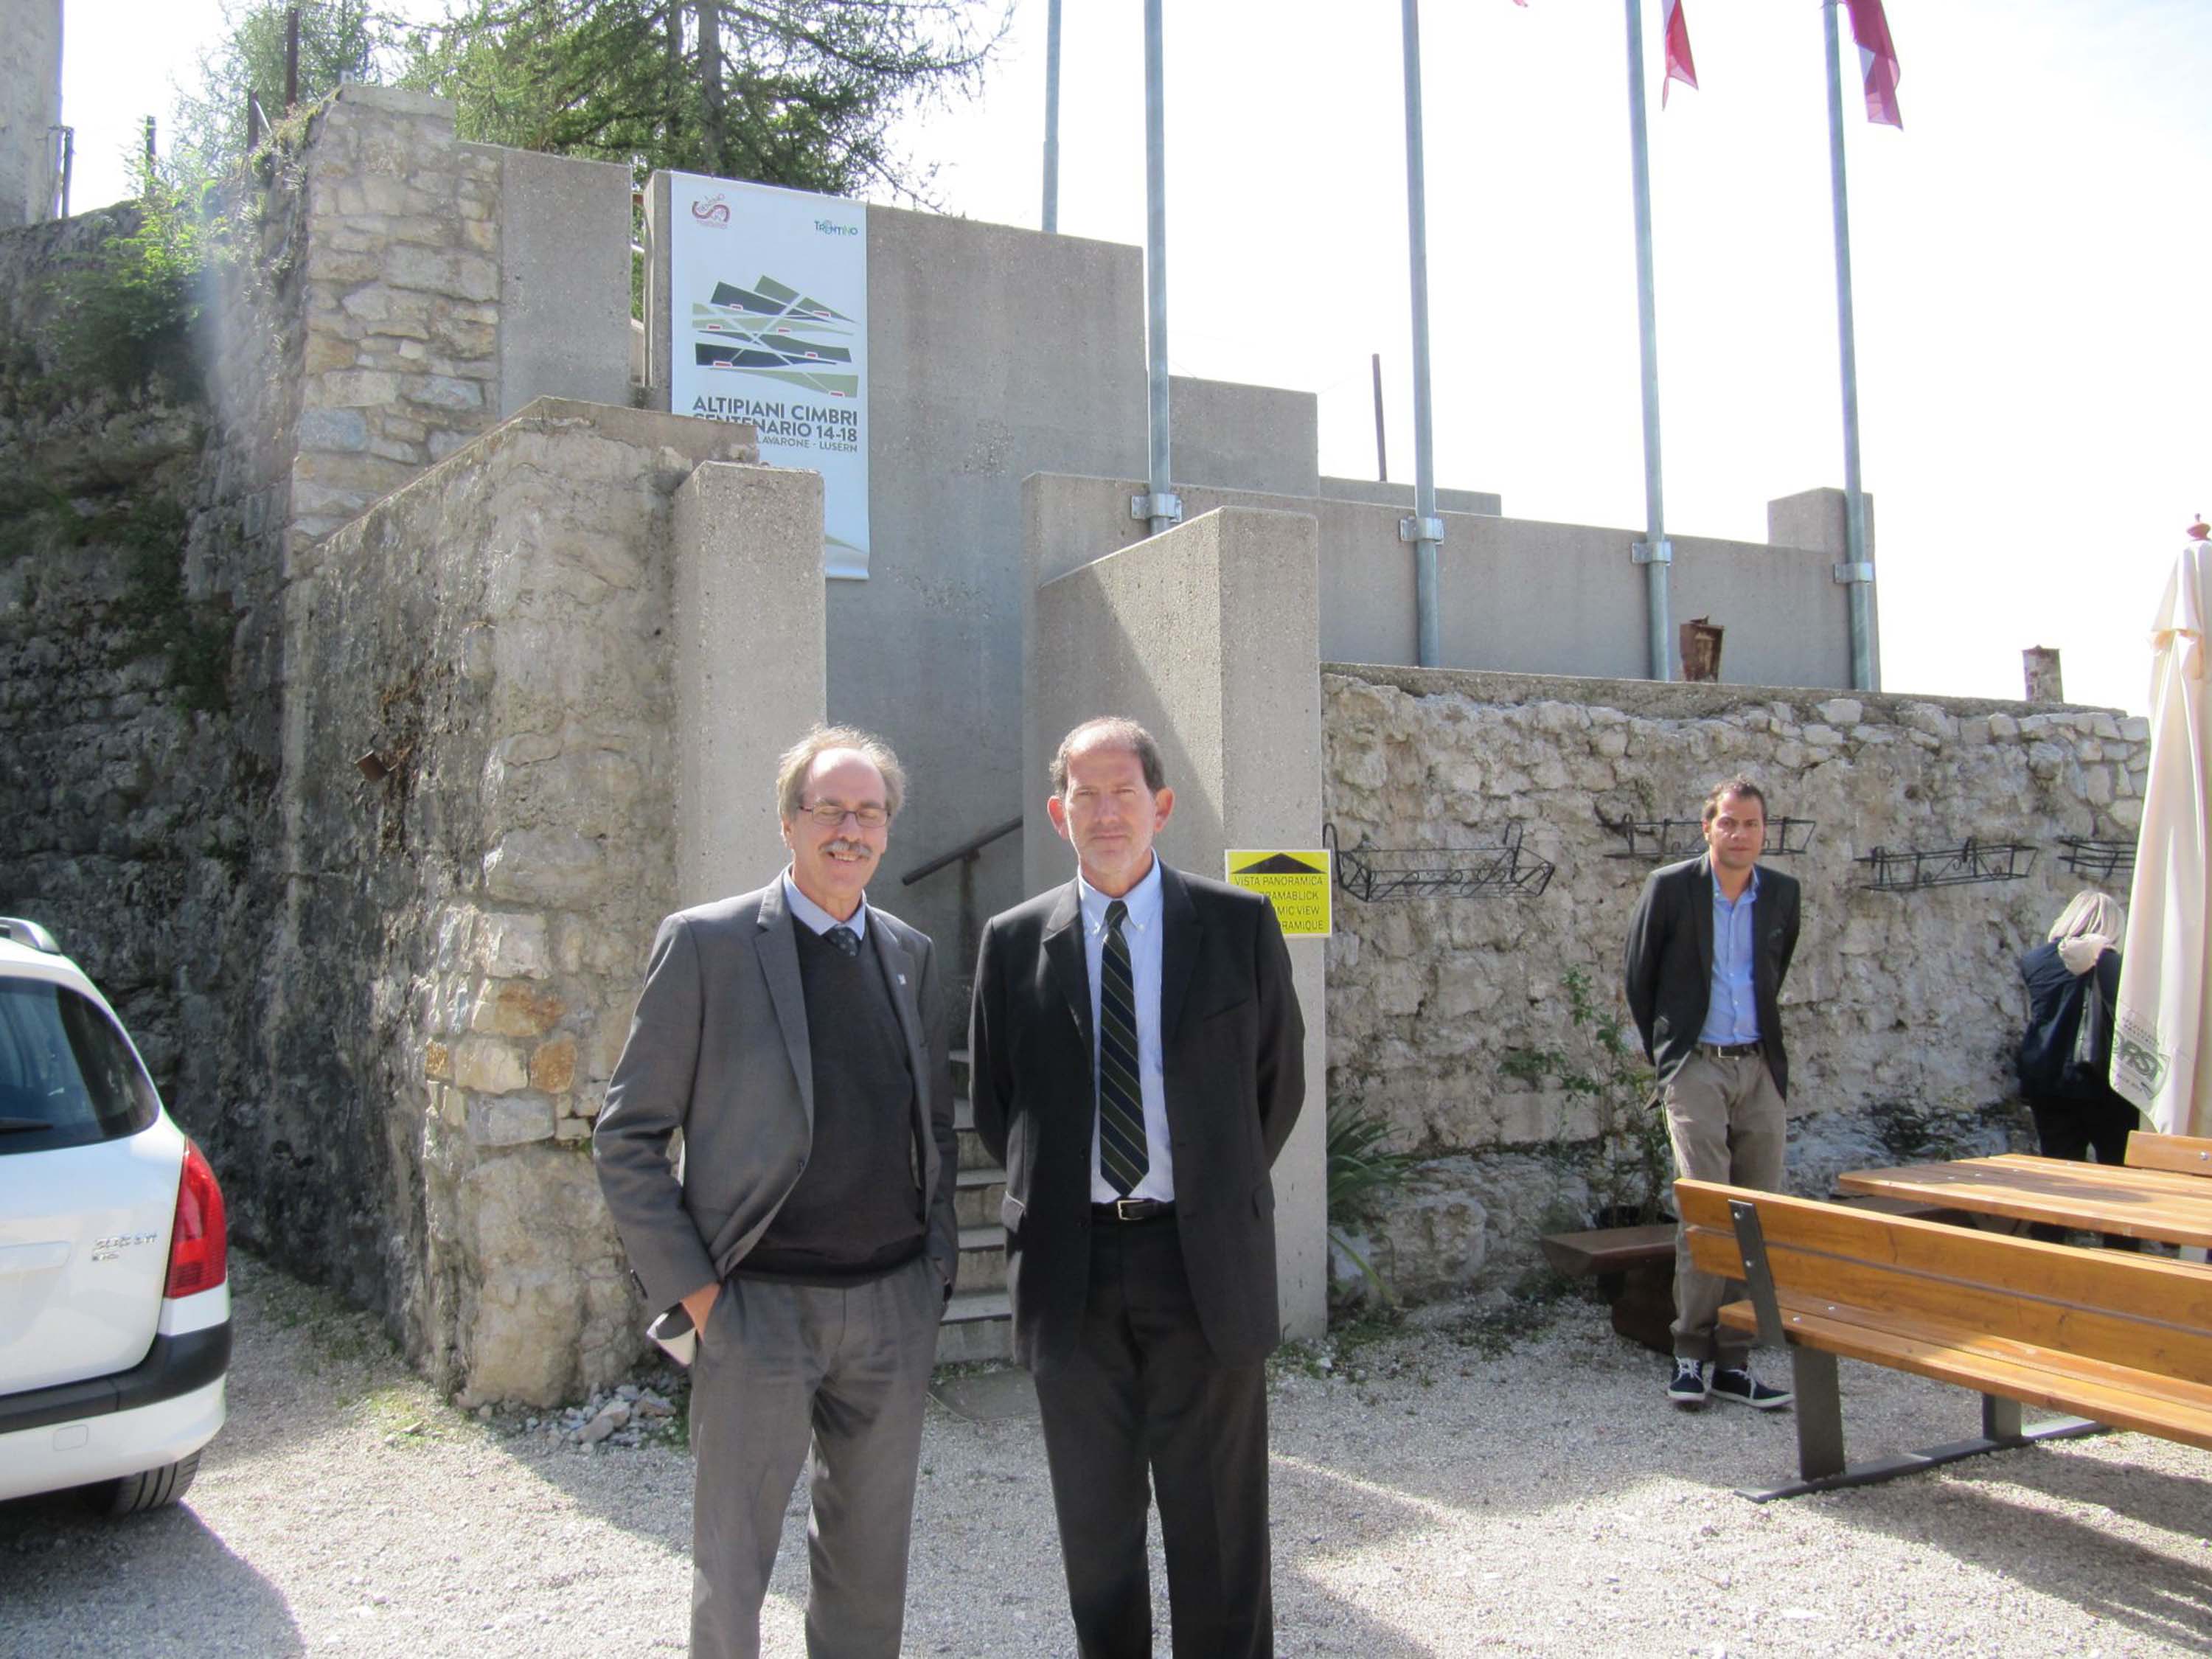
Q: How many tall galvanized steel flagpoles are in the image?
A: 5